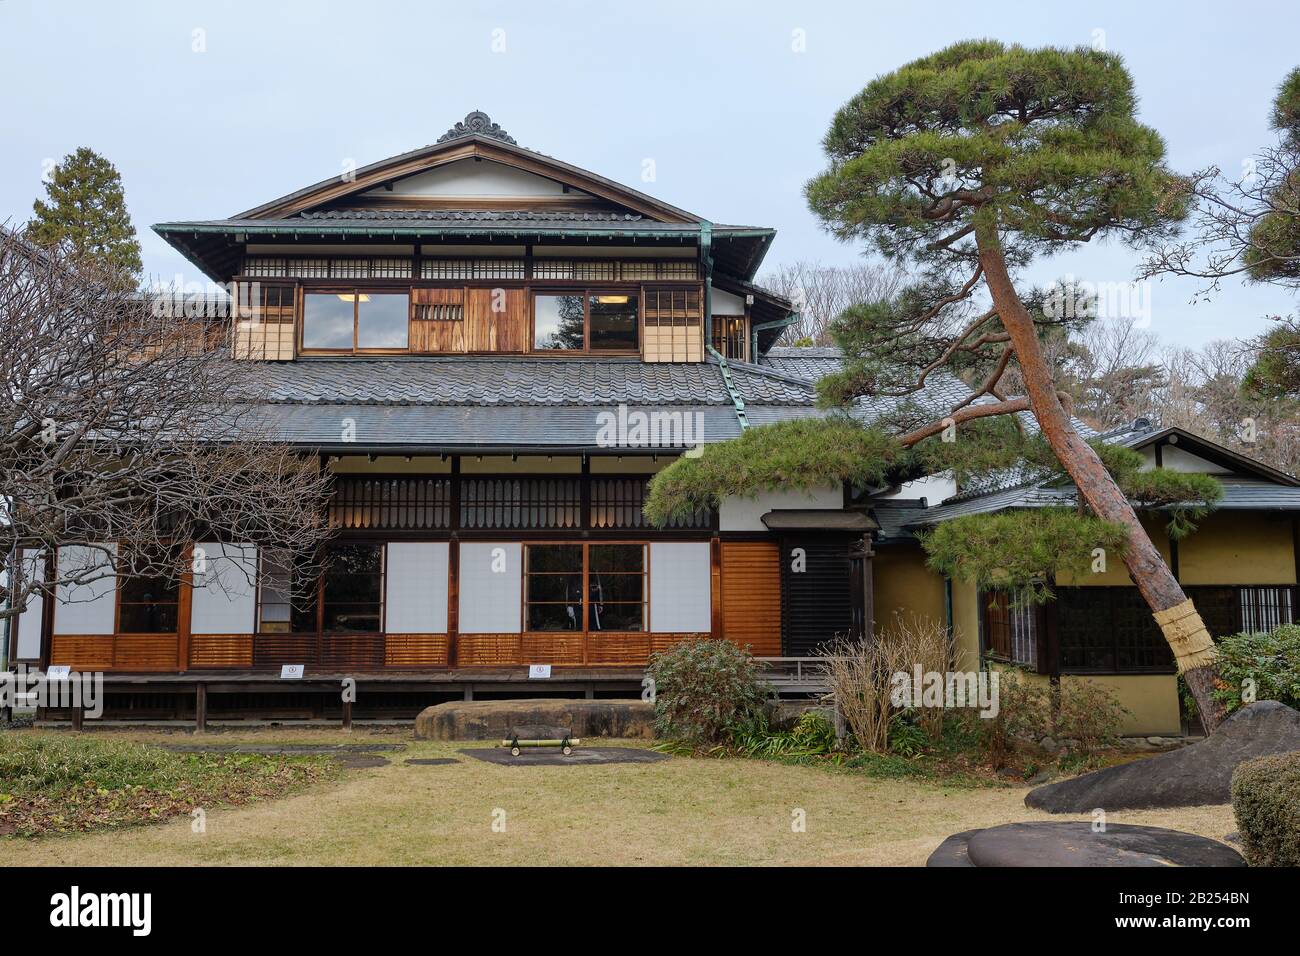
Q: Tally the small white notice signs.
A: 3